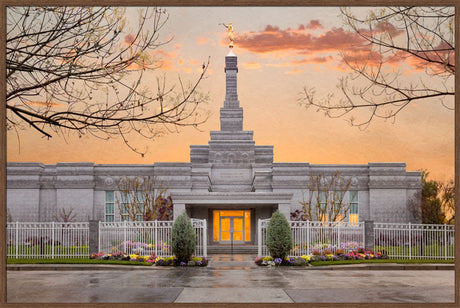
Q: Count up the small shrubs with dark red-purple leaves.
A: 2